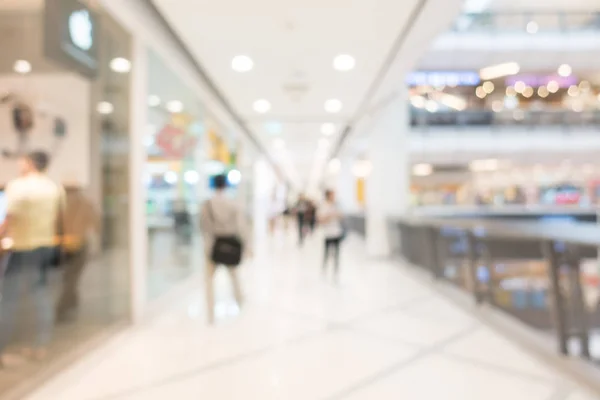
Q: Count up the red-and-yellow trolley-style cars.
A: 0